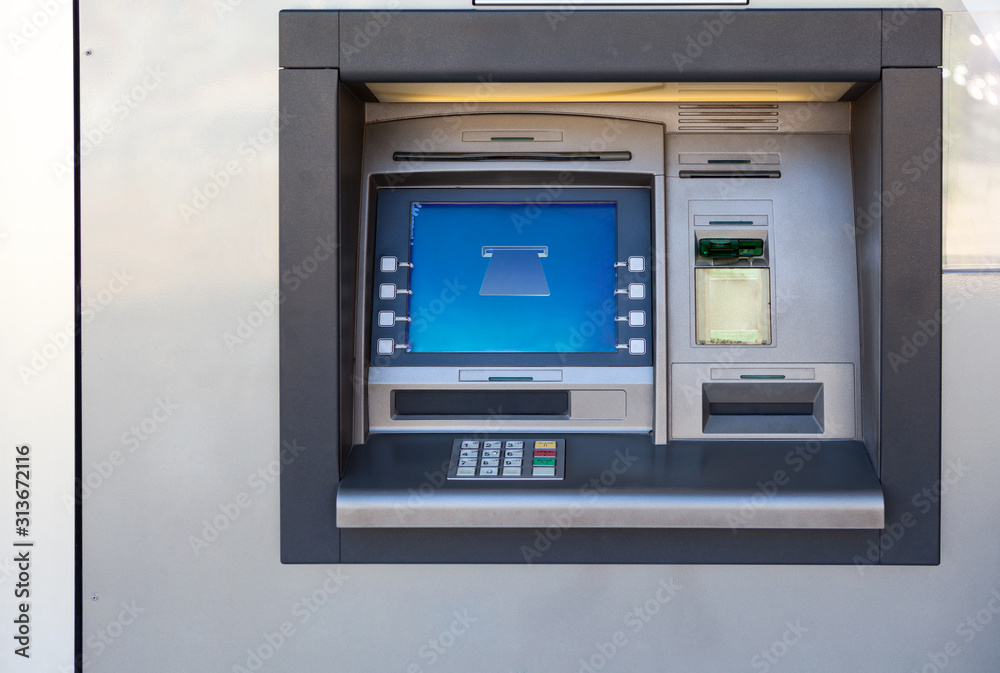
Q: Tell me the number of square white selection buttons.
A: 8